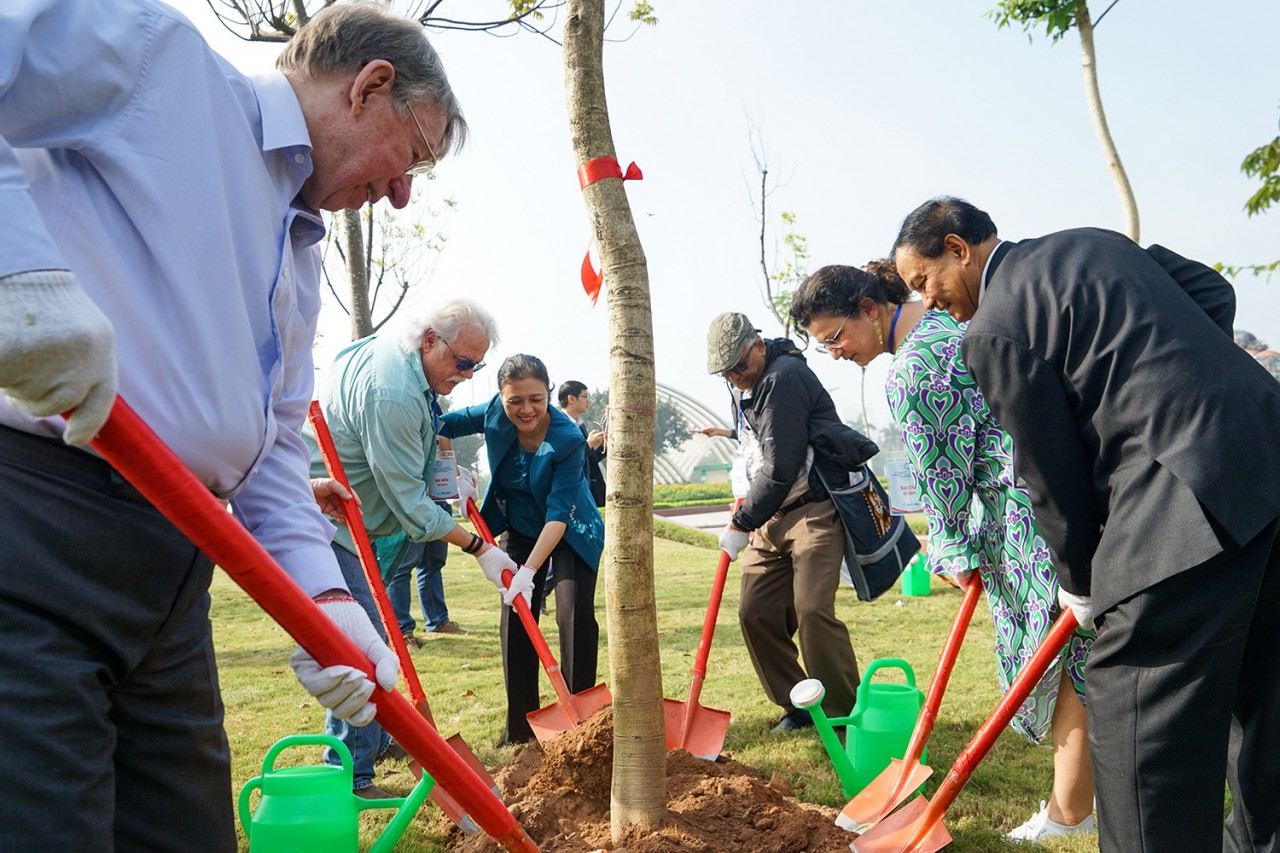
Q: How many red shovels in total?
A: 6